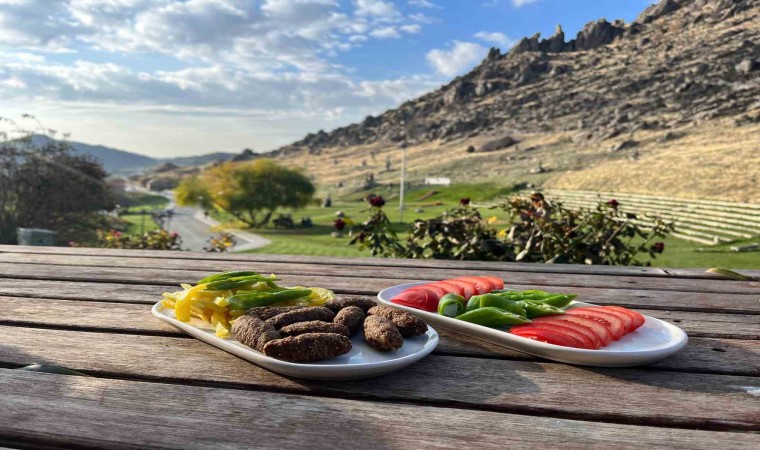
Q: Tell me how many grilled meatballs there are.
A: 9